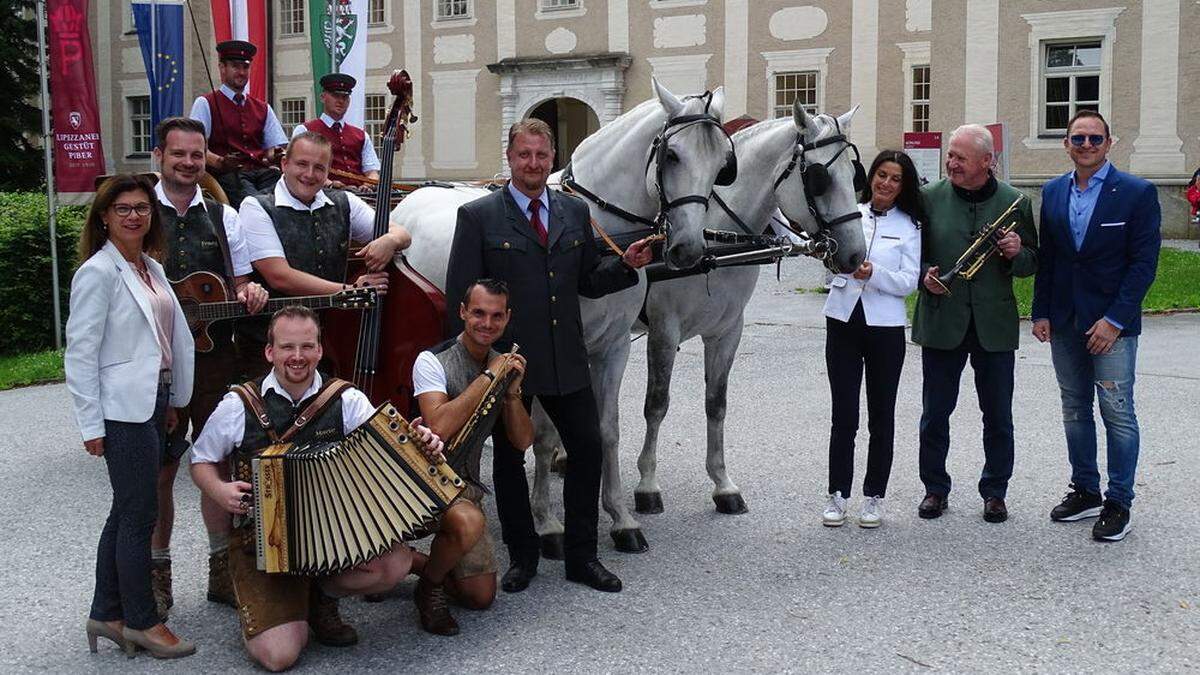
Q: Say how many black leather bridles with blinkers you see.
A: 2